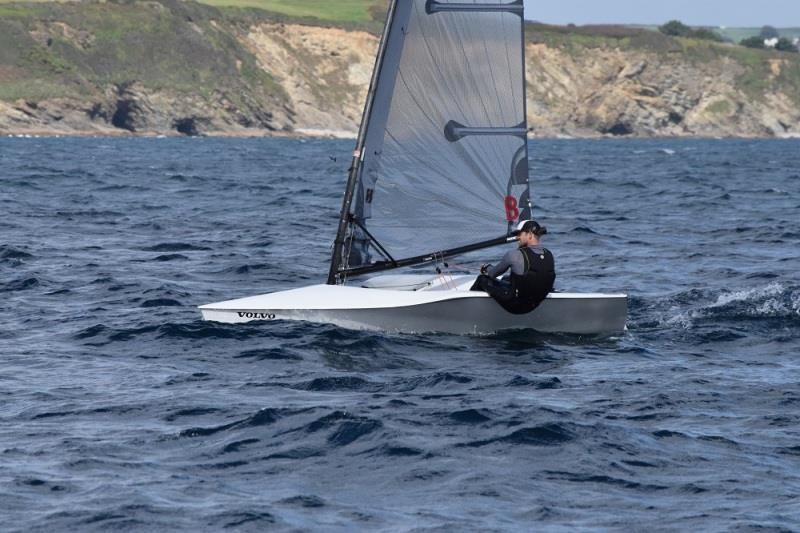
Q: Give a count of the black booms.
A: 1